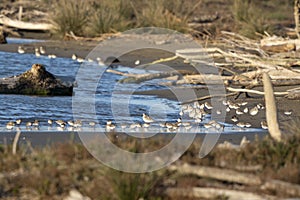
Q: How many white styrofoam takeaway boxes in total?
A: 0